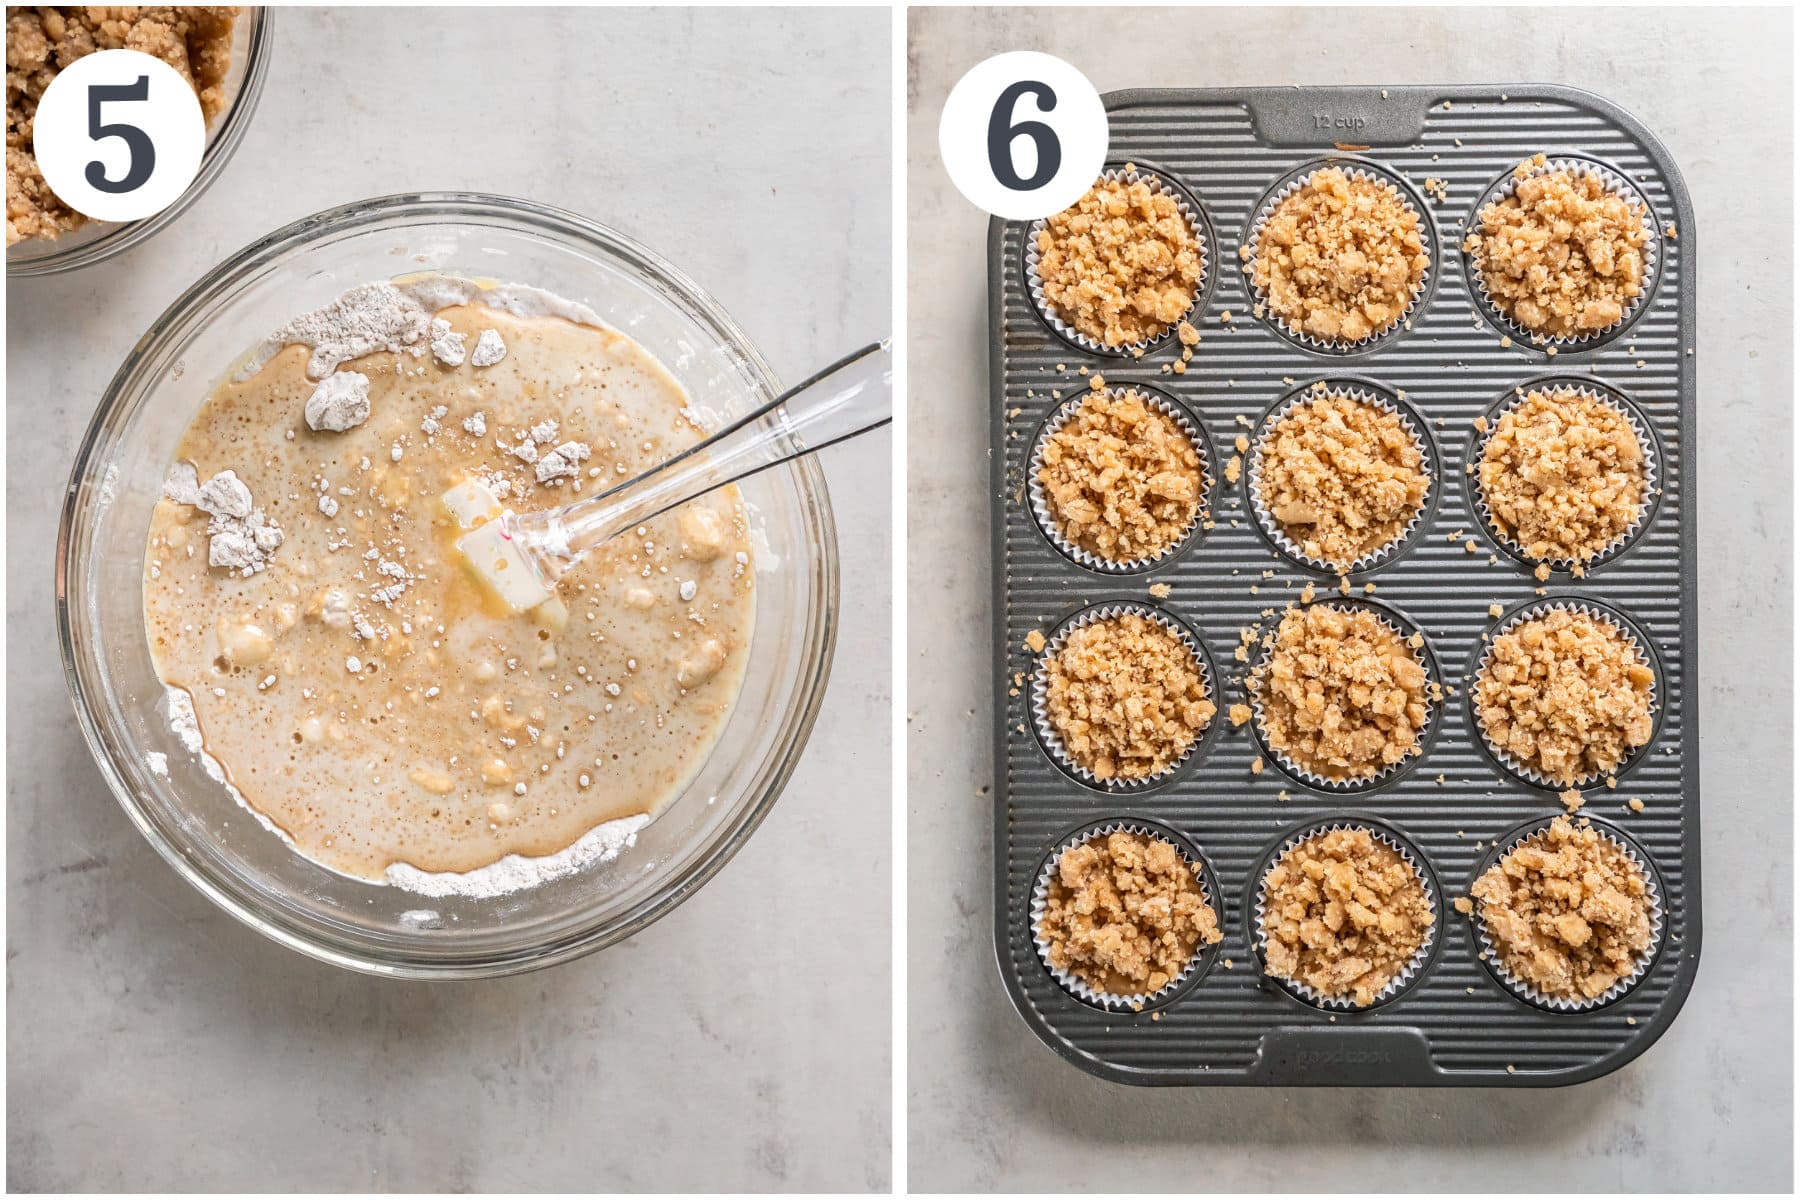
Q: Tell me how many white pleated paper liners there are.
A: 12